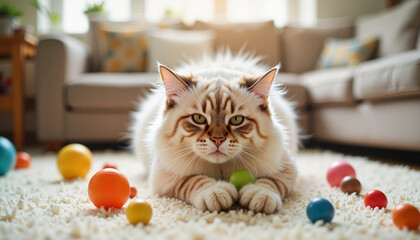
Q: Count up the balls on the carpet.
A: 13